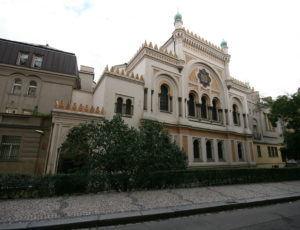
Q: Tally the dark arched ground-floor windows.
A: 4